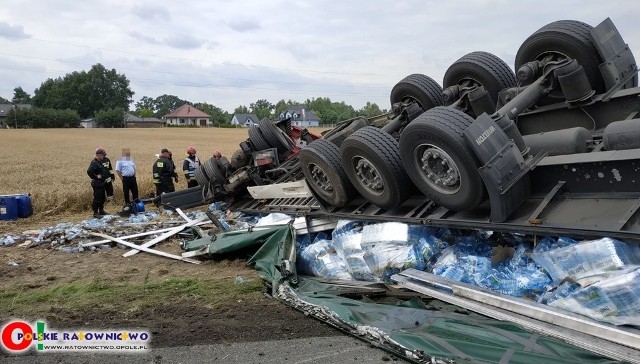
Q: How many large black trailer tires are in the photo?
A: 6